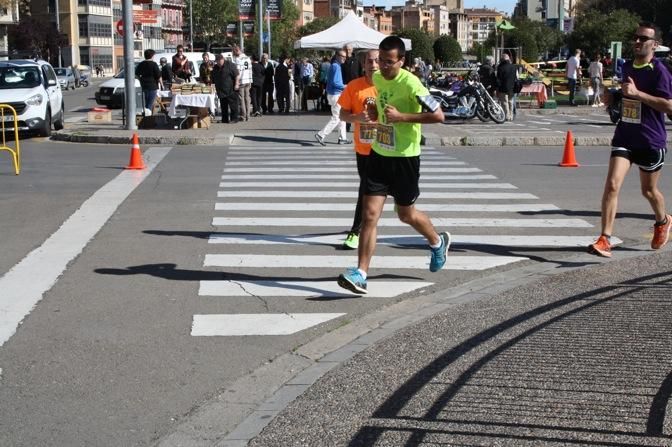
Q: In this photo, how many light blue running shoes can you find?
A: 2